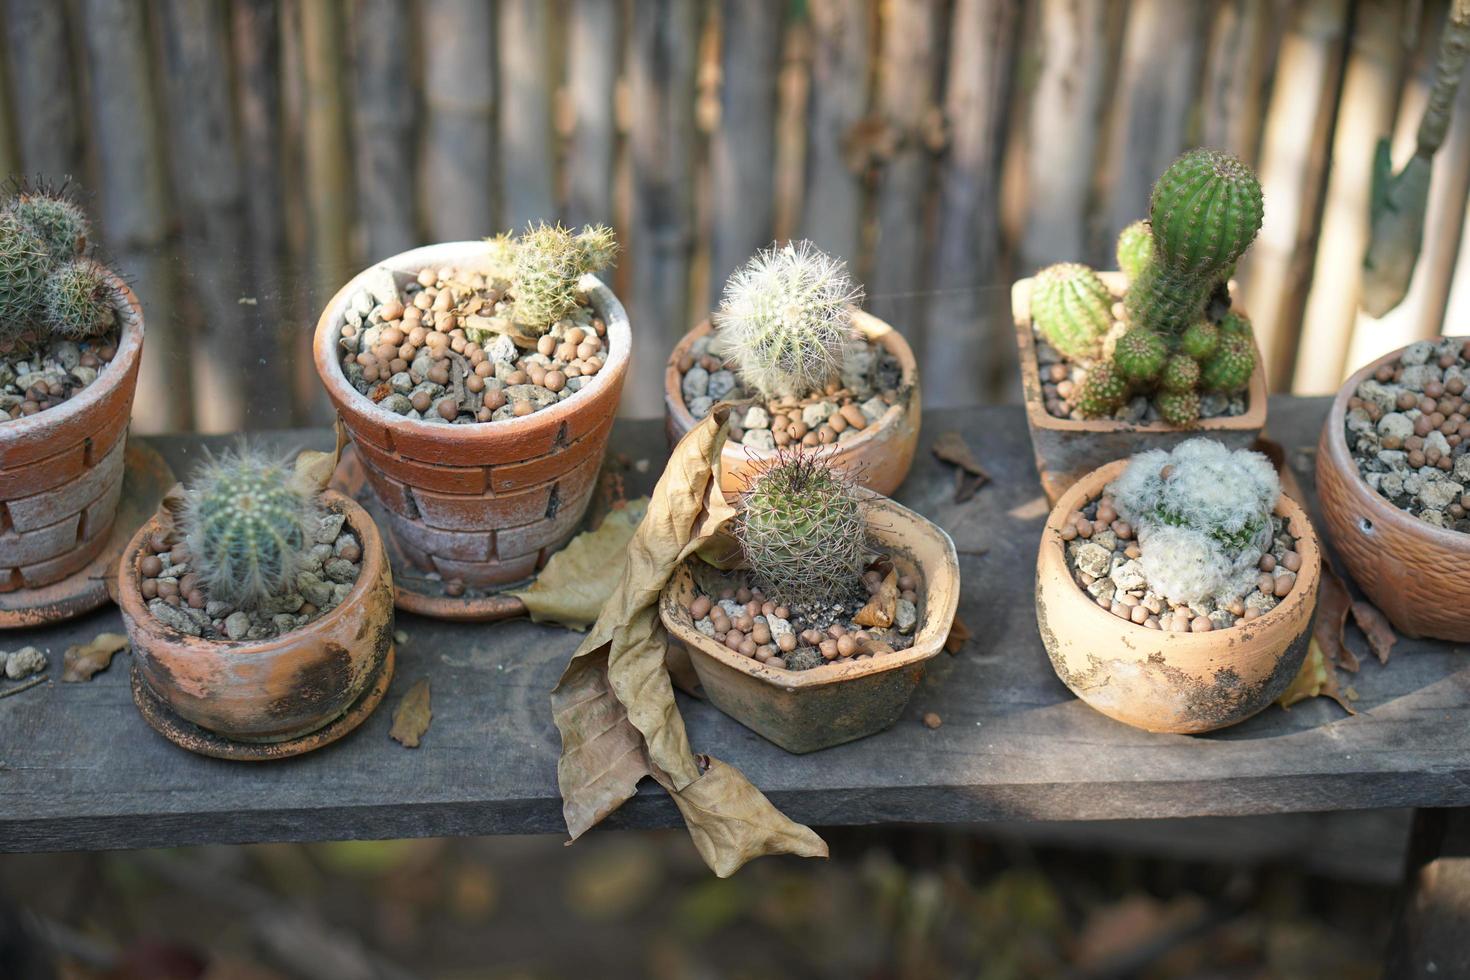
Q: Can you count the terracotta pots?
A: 8